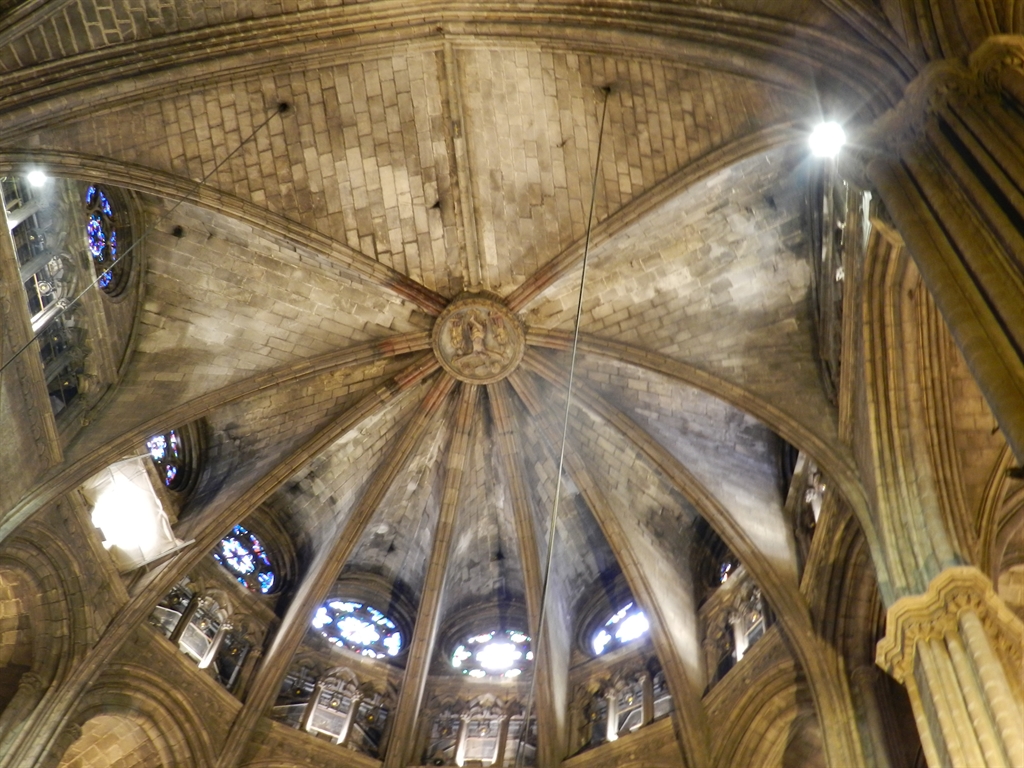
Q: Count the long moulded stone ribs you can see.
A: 11